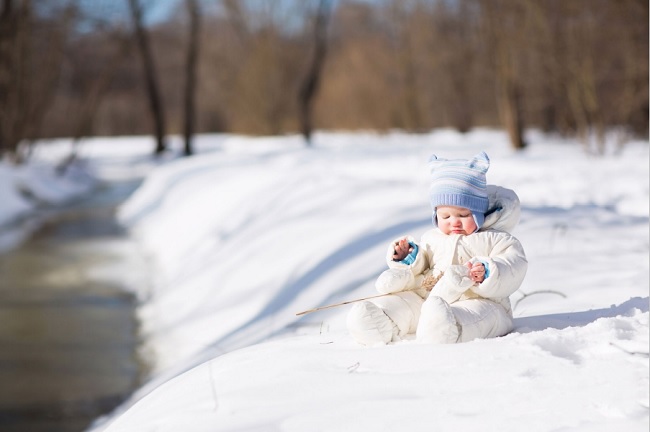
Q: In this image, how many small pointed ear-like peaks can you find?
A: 2